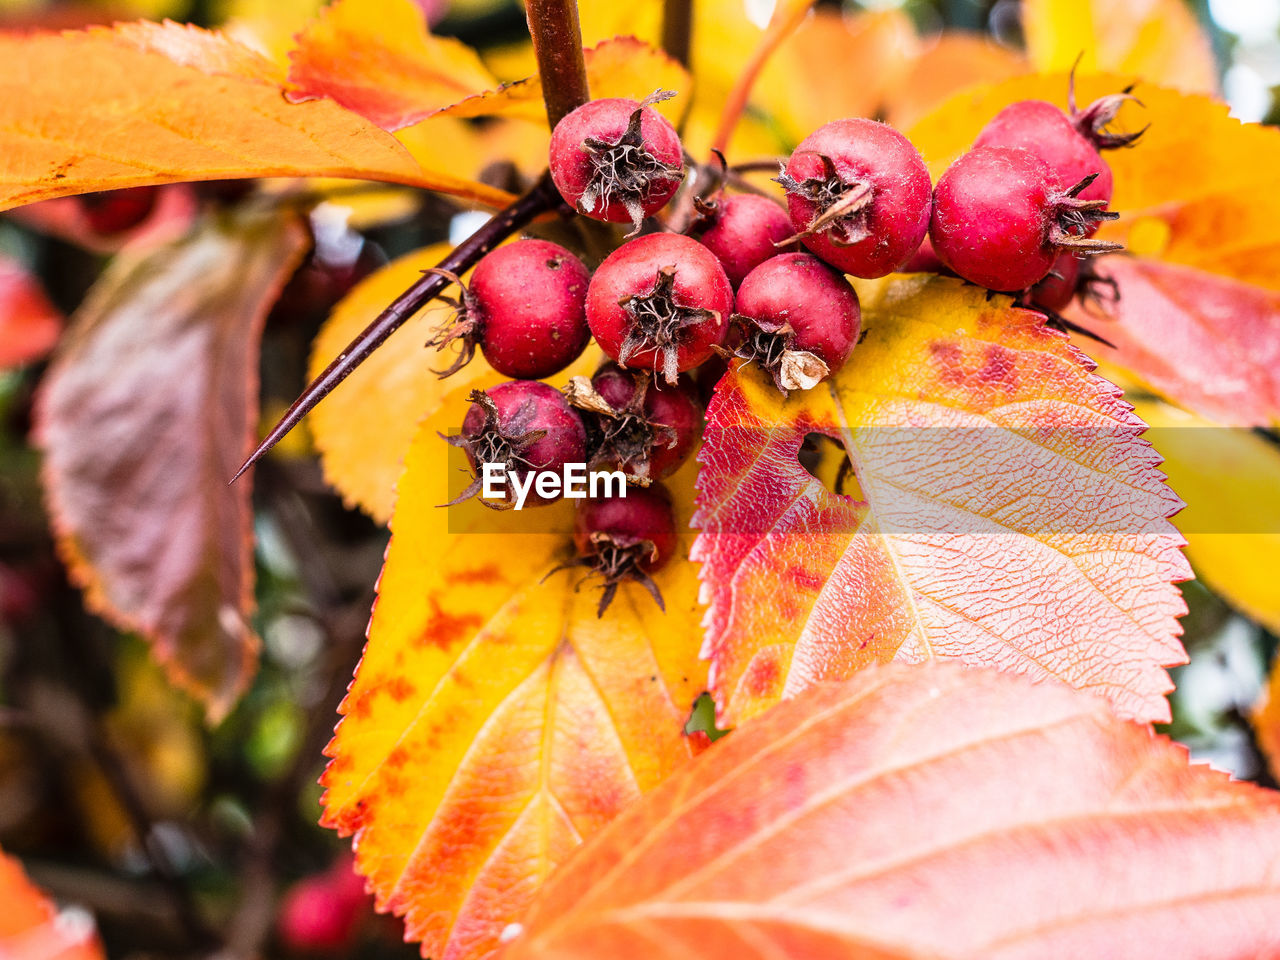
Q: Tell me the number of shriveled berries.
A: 0